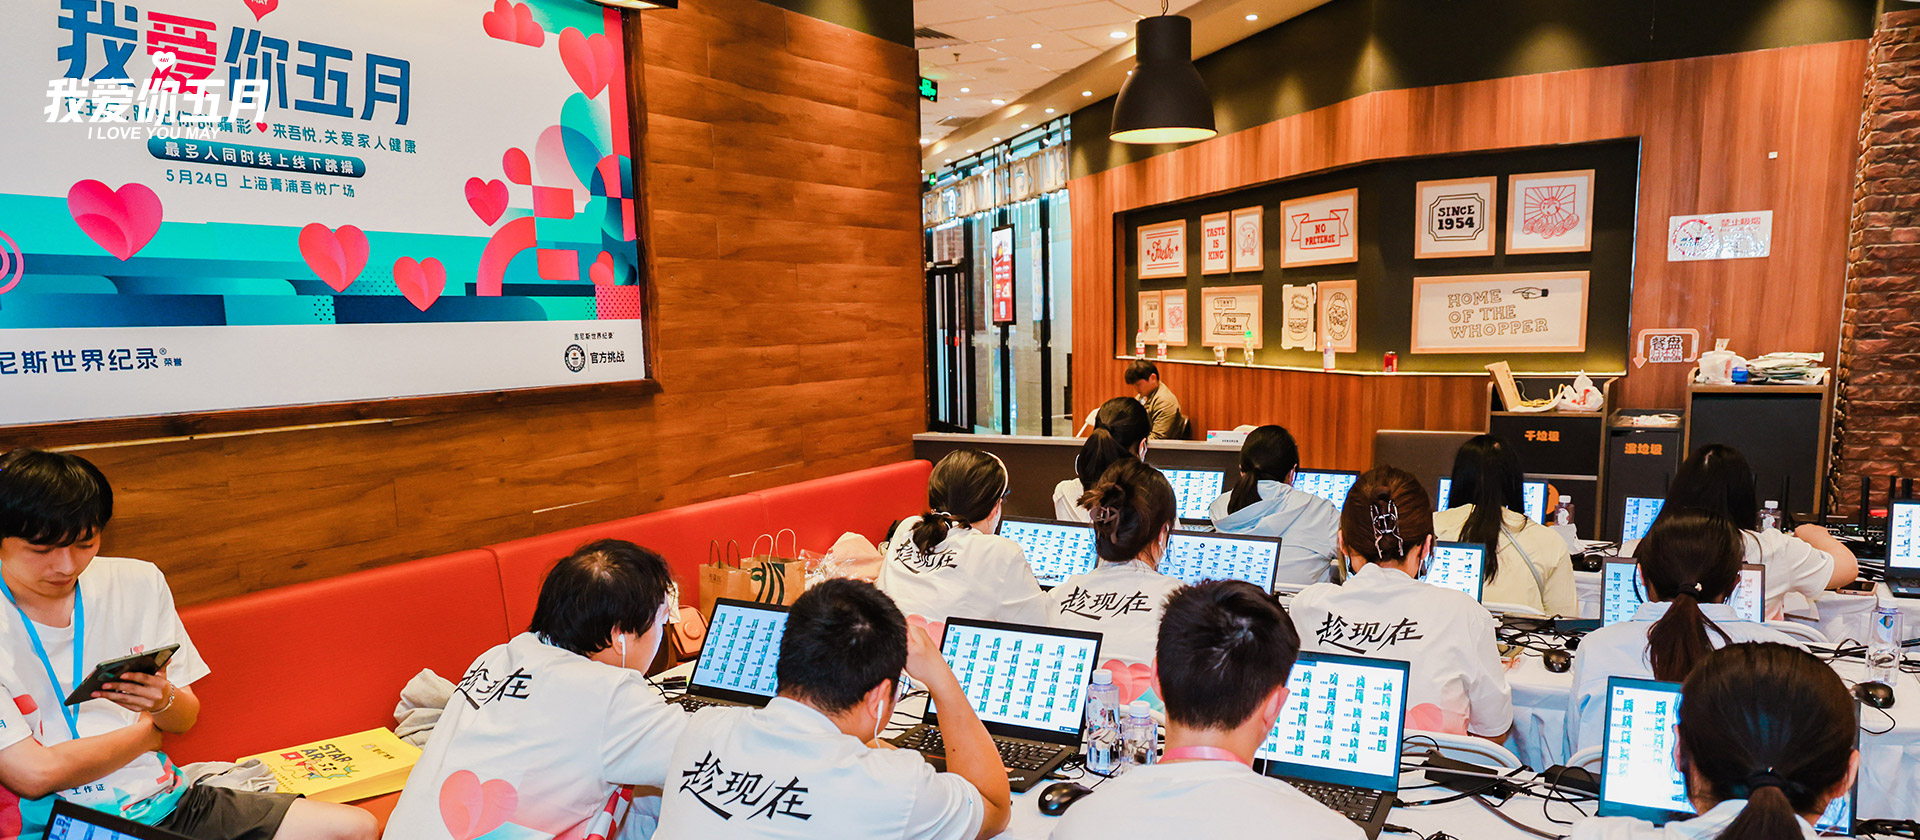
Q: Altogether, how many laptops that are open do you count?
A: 14